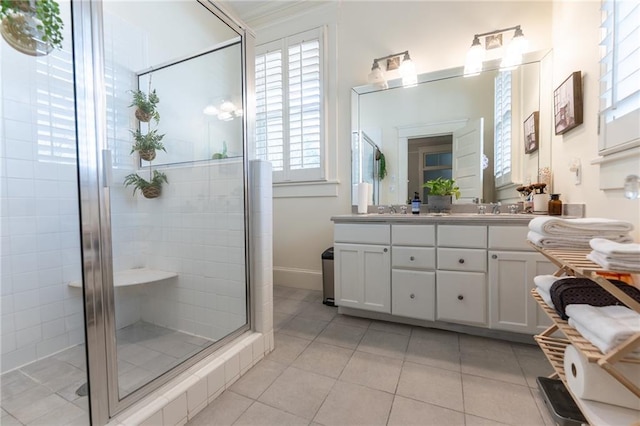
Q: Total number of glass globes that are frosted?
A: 4